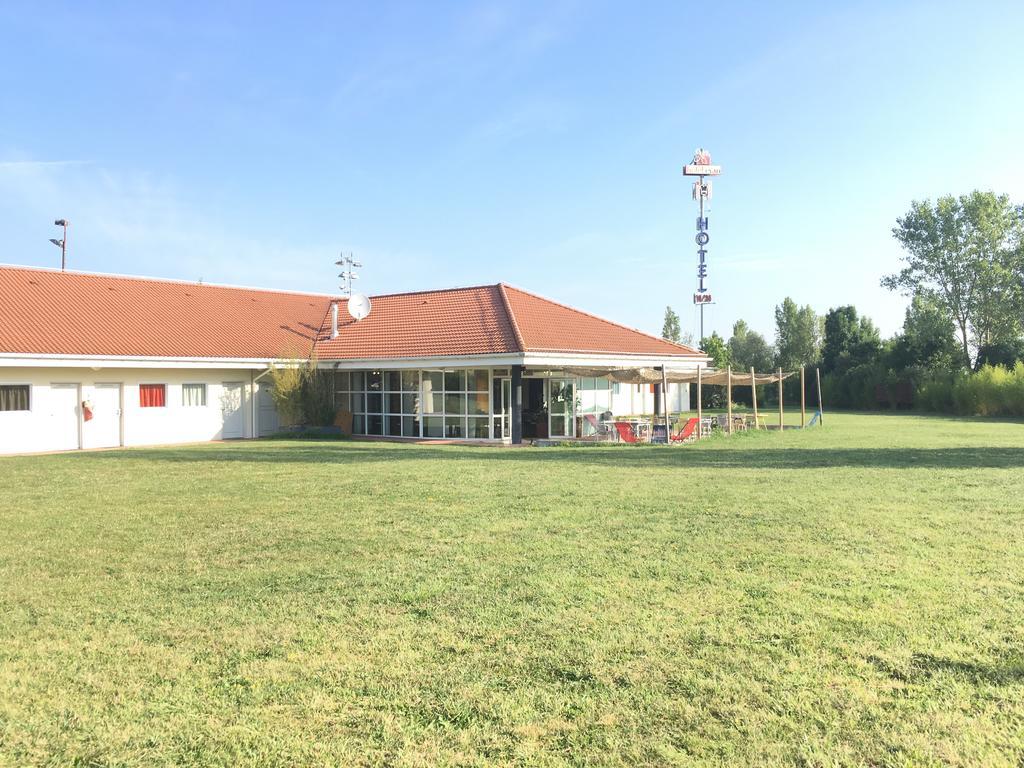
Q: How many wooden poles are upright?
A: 7